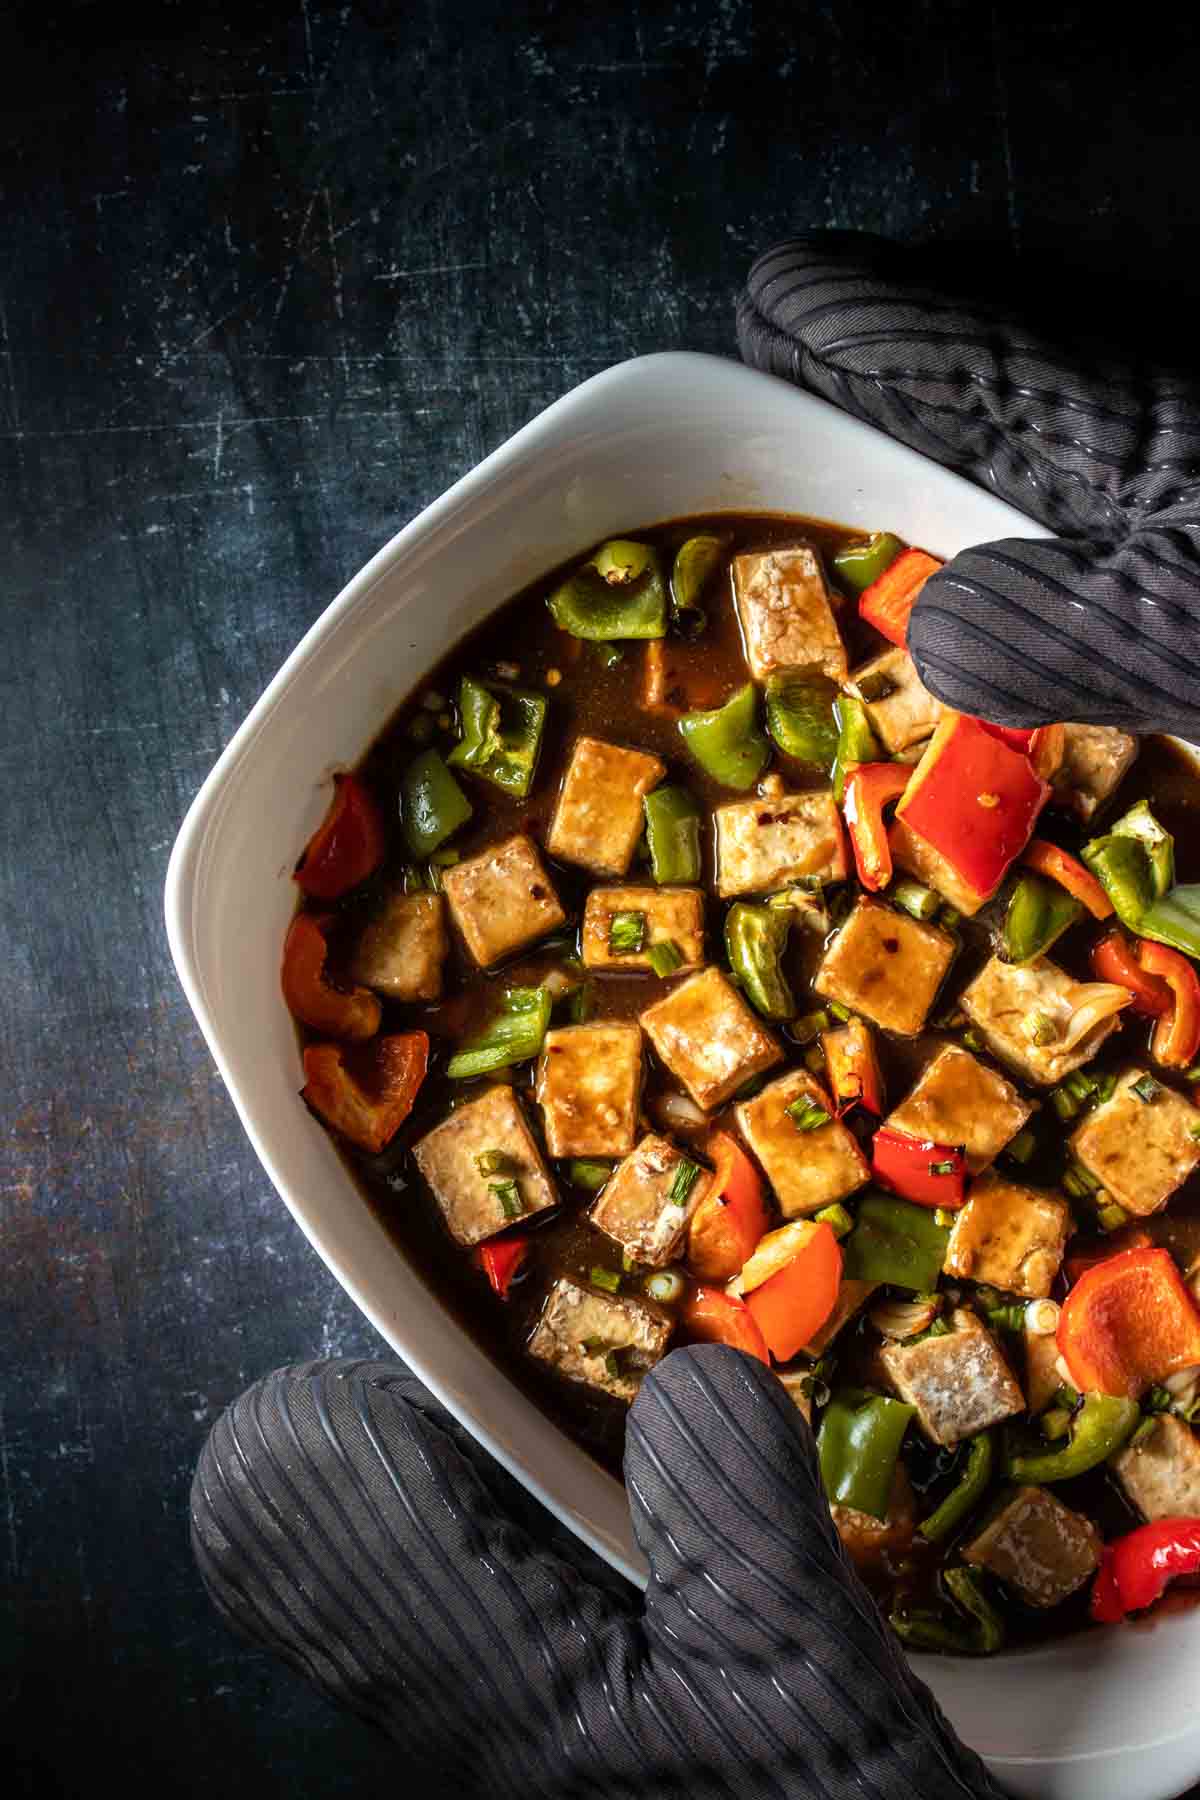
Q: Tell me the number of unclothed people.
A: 0